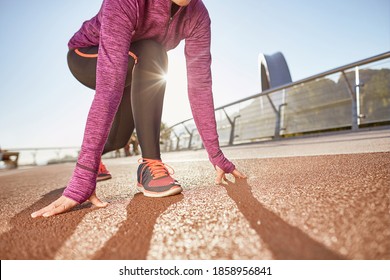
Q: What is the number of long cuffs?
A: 2